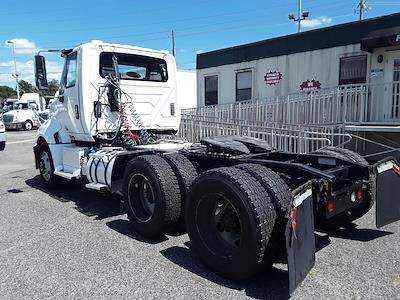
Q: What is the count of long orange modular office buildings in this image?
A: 0